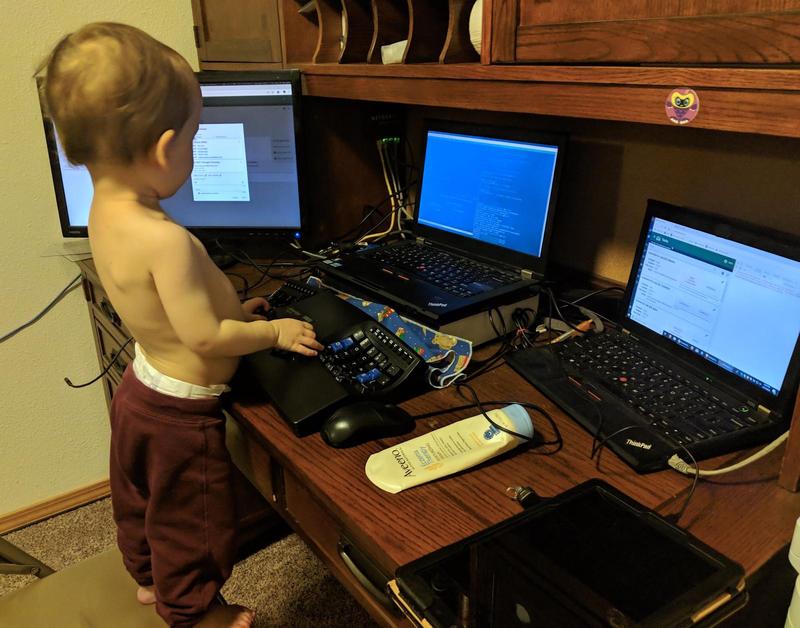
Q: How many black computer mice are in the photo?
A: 1